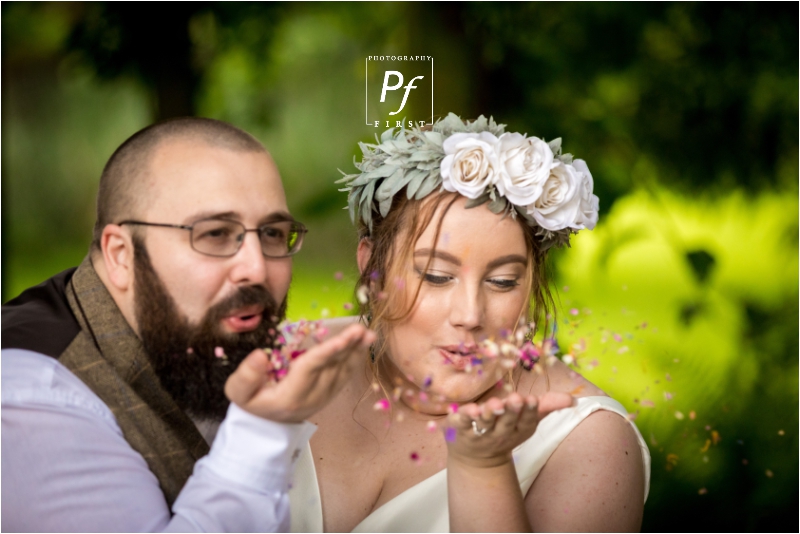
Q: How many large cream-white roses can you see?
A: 4